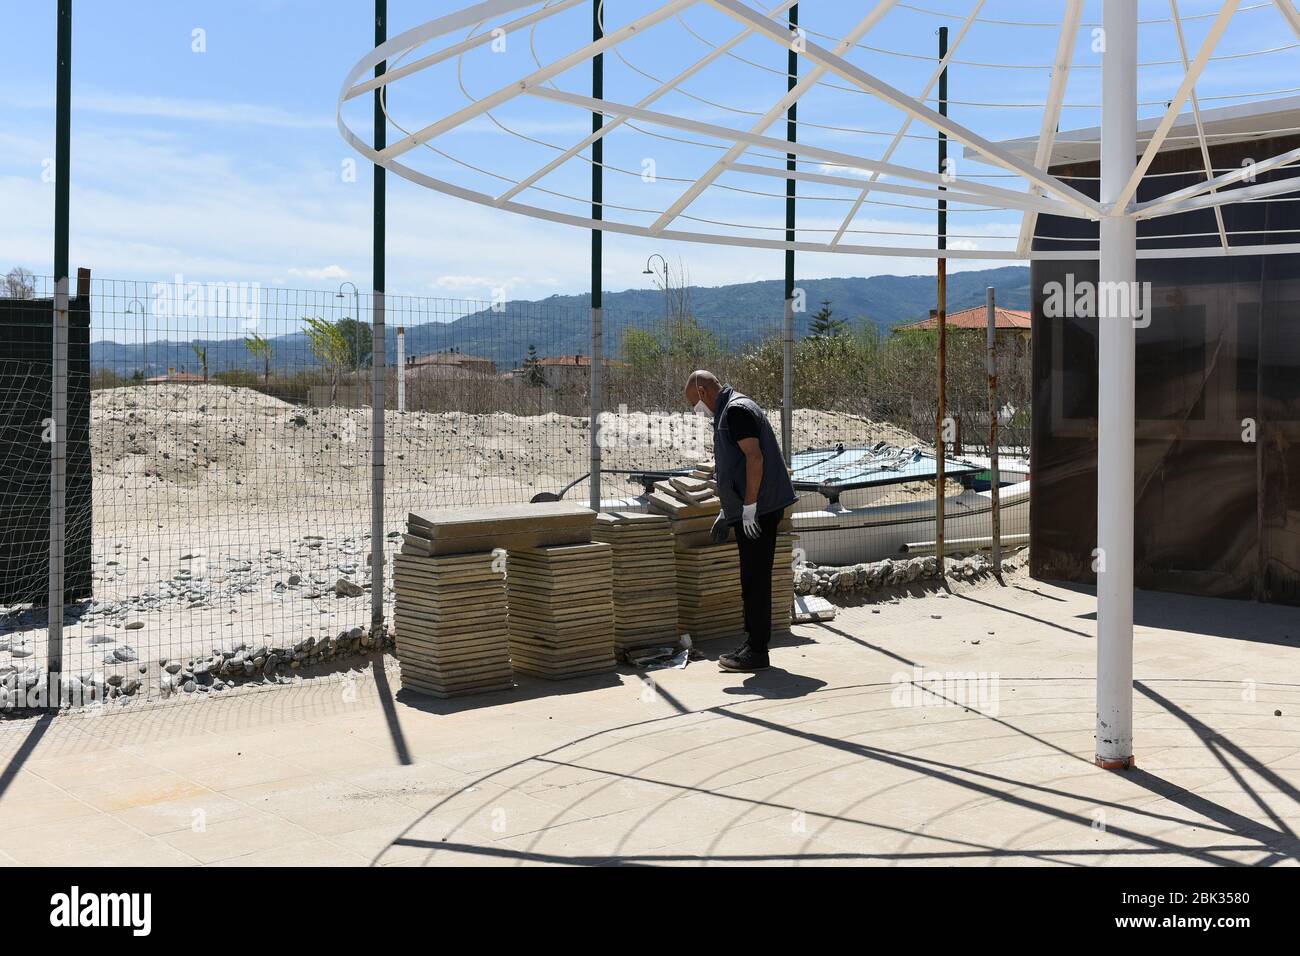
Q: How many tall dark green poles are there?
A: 5